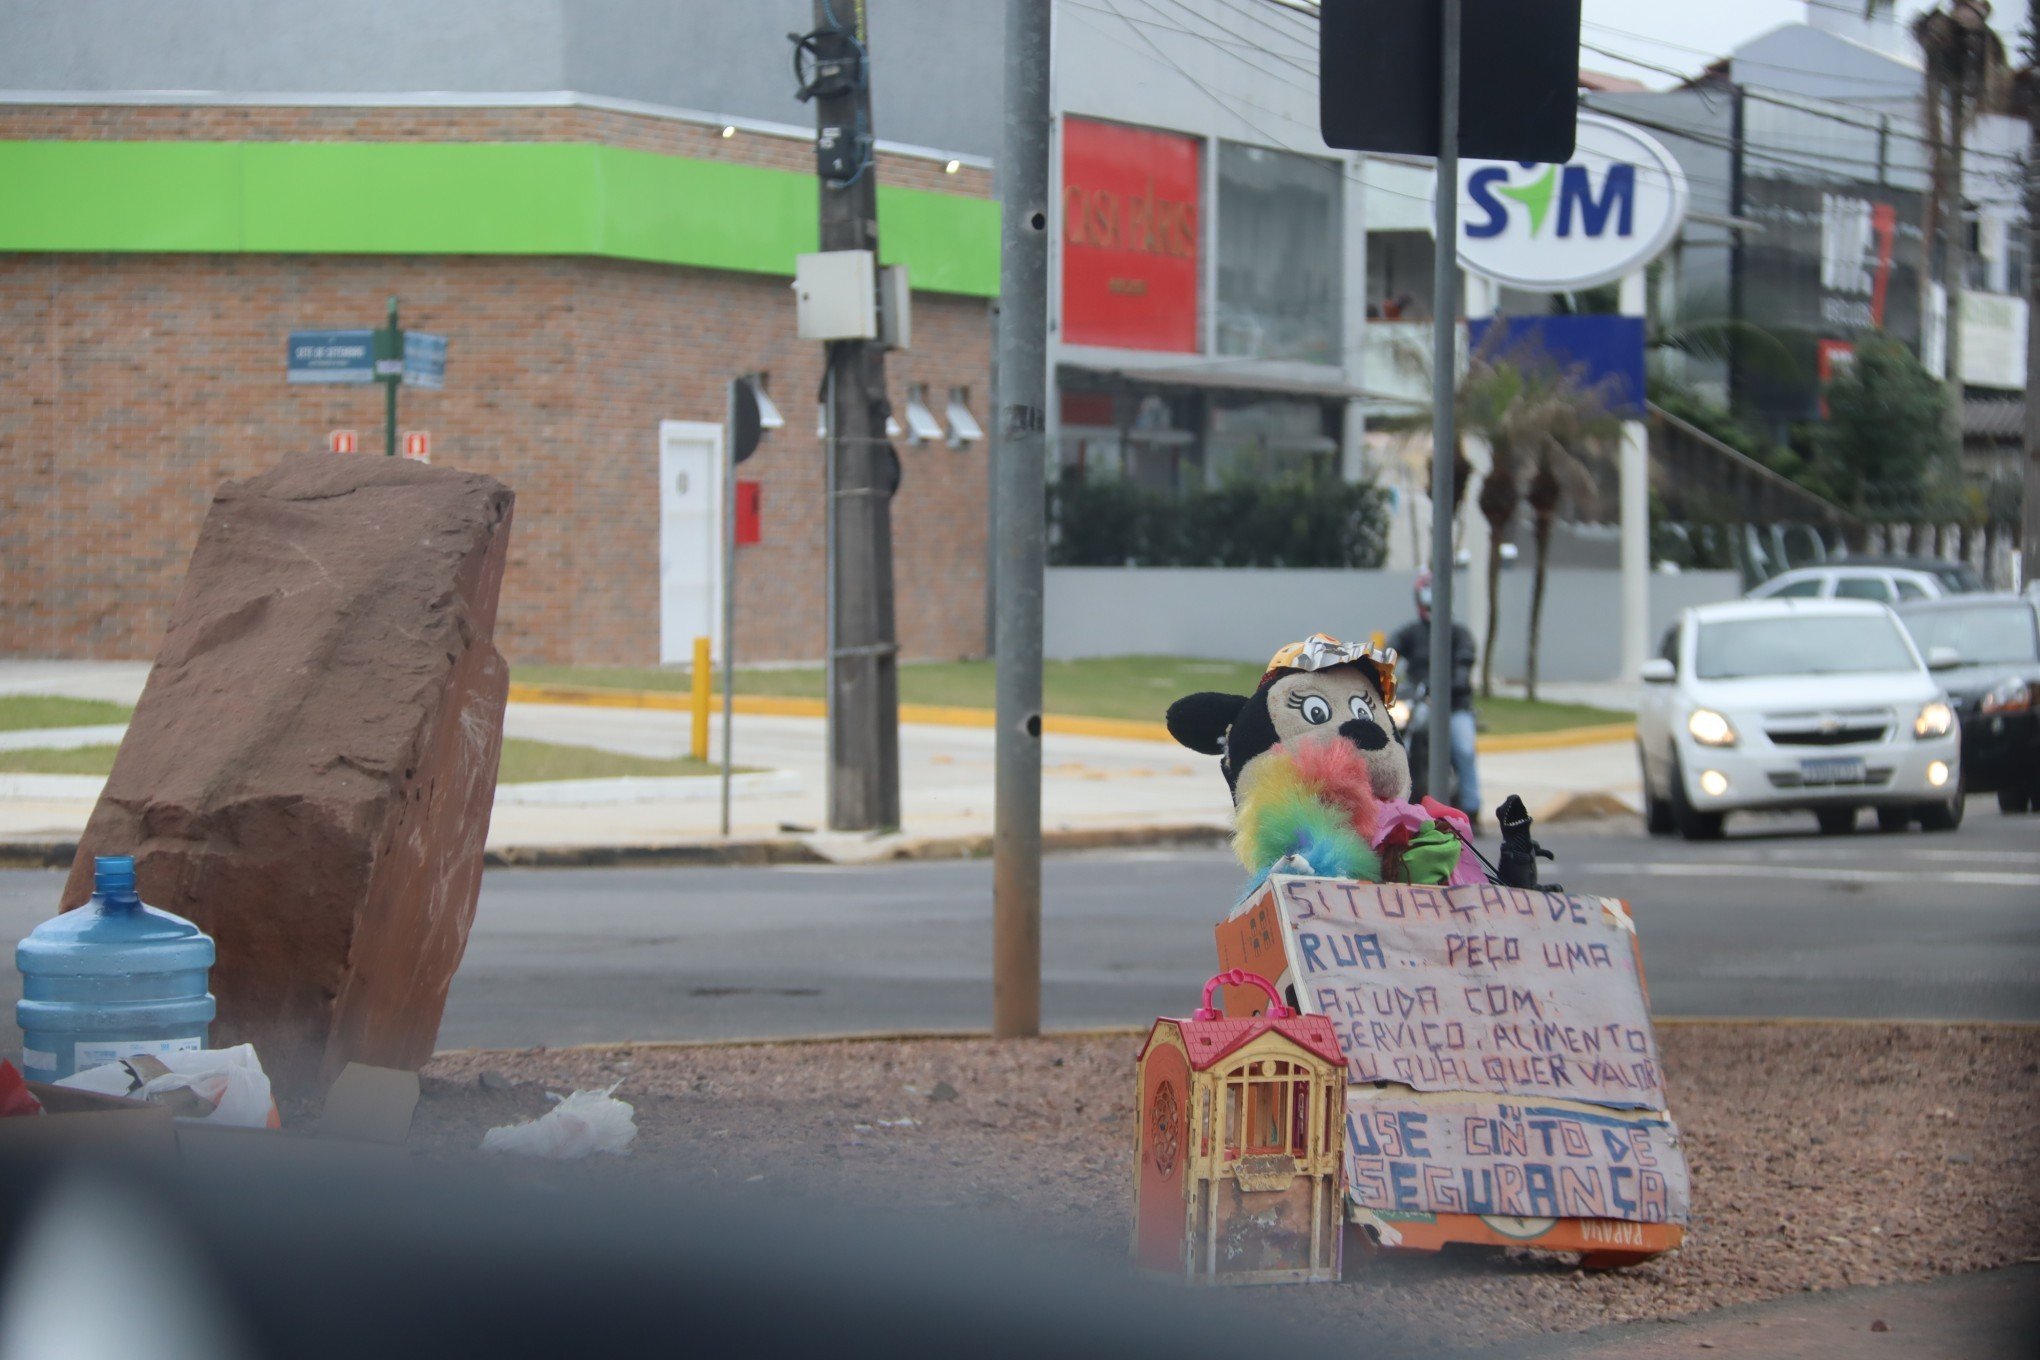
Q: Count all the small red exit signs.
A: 2